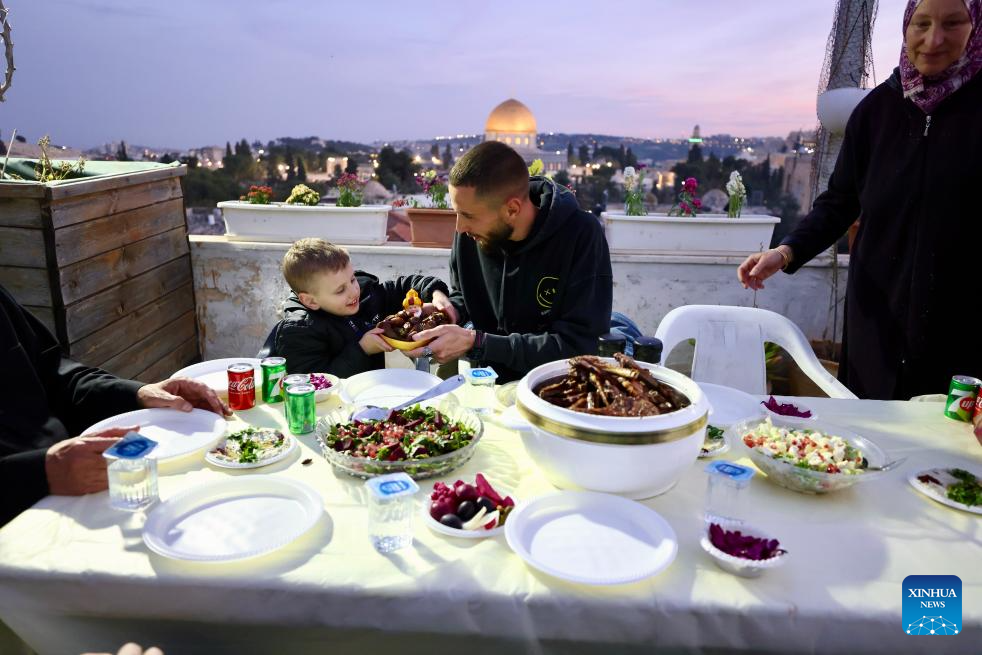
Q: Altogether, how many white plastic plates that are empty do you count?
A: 6